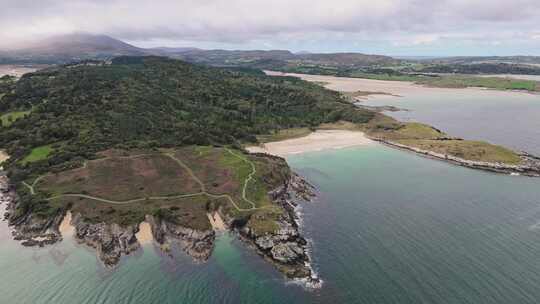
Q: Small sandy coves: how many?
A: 3